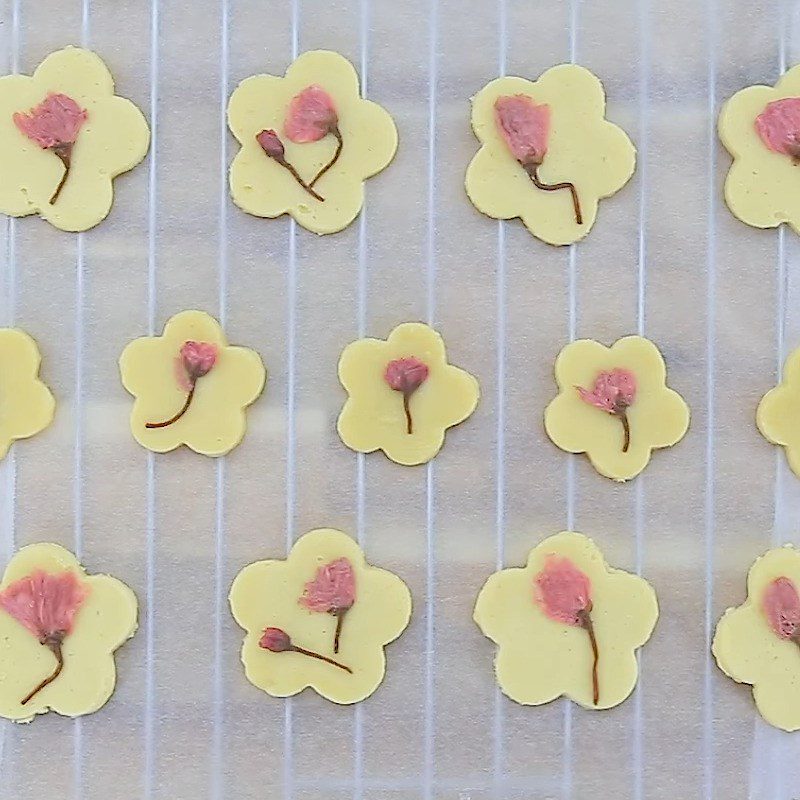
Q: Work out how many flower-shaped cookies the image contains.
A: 13